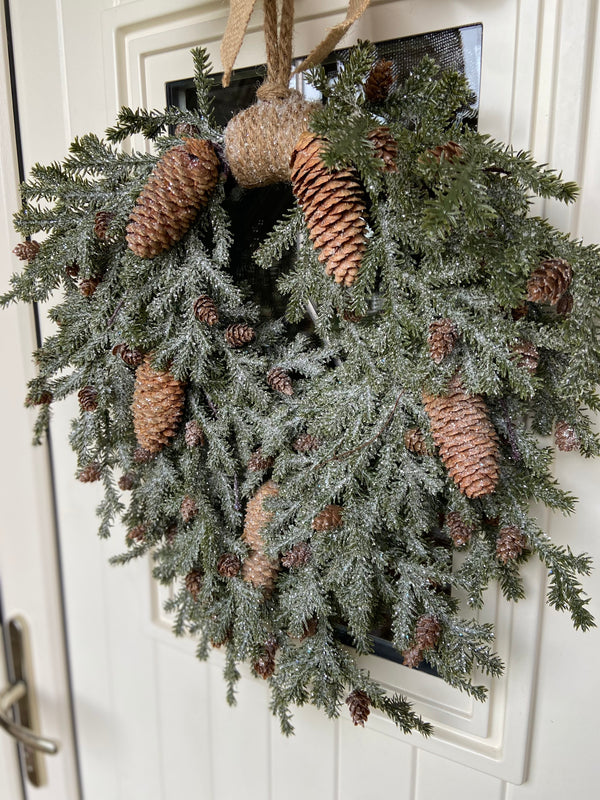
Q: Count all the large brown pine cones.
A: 5